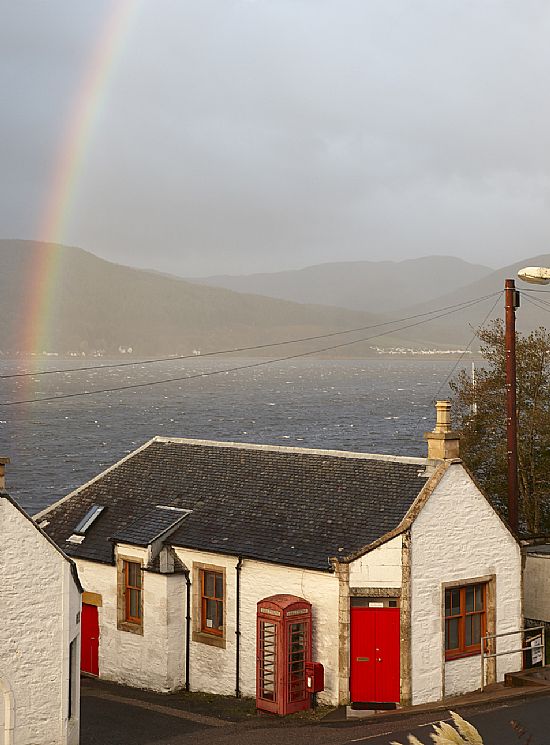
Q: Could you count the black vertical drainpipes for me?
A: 2